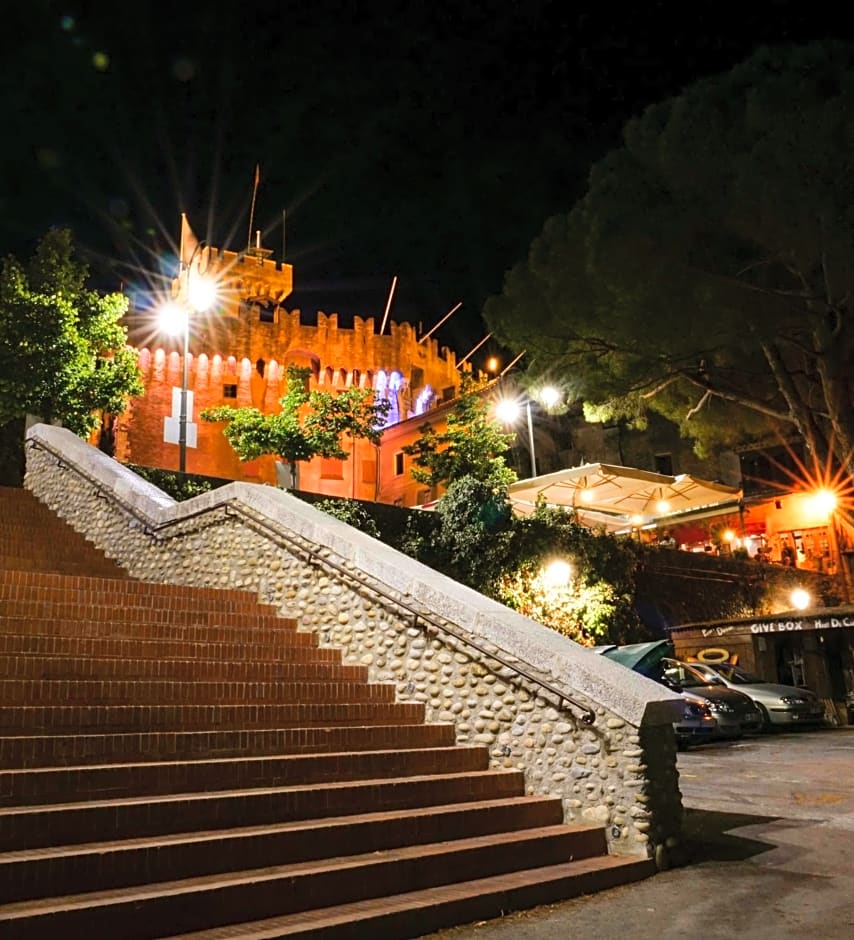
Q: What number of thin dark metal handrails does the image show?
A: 1